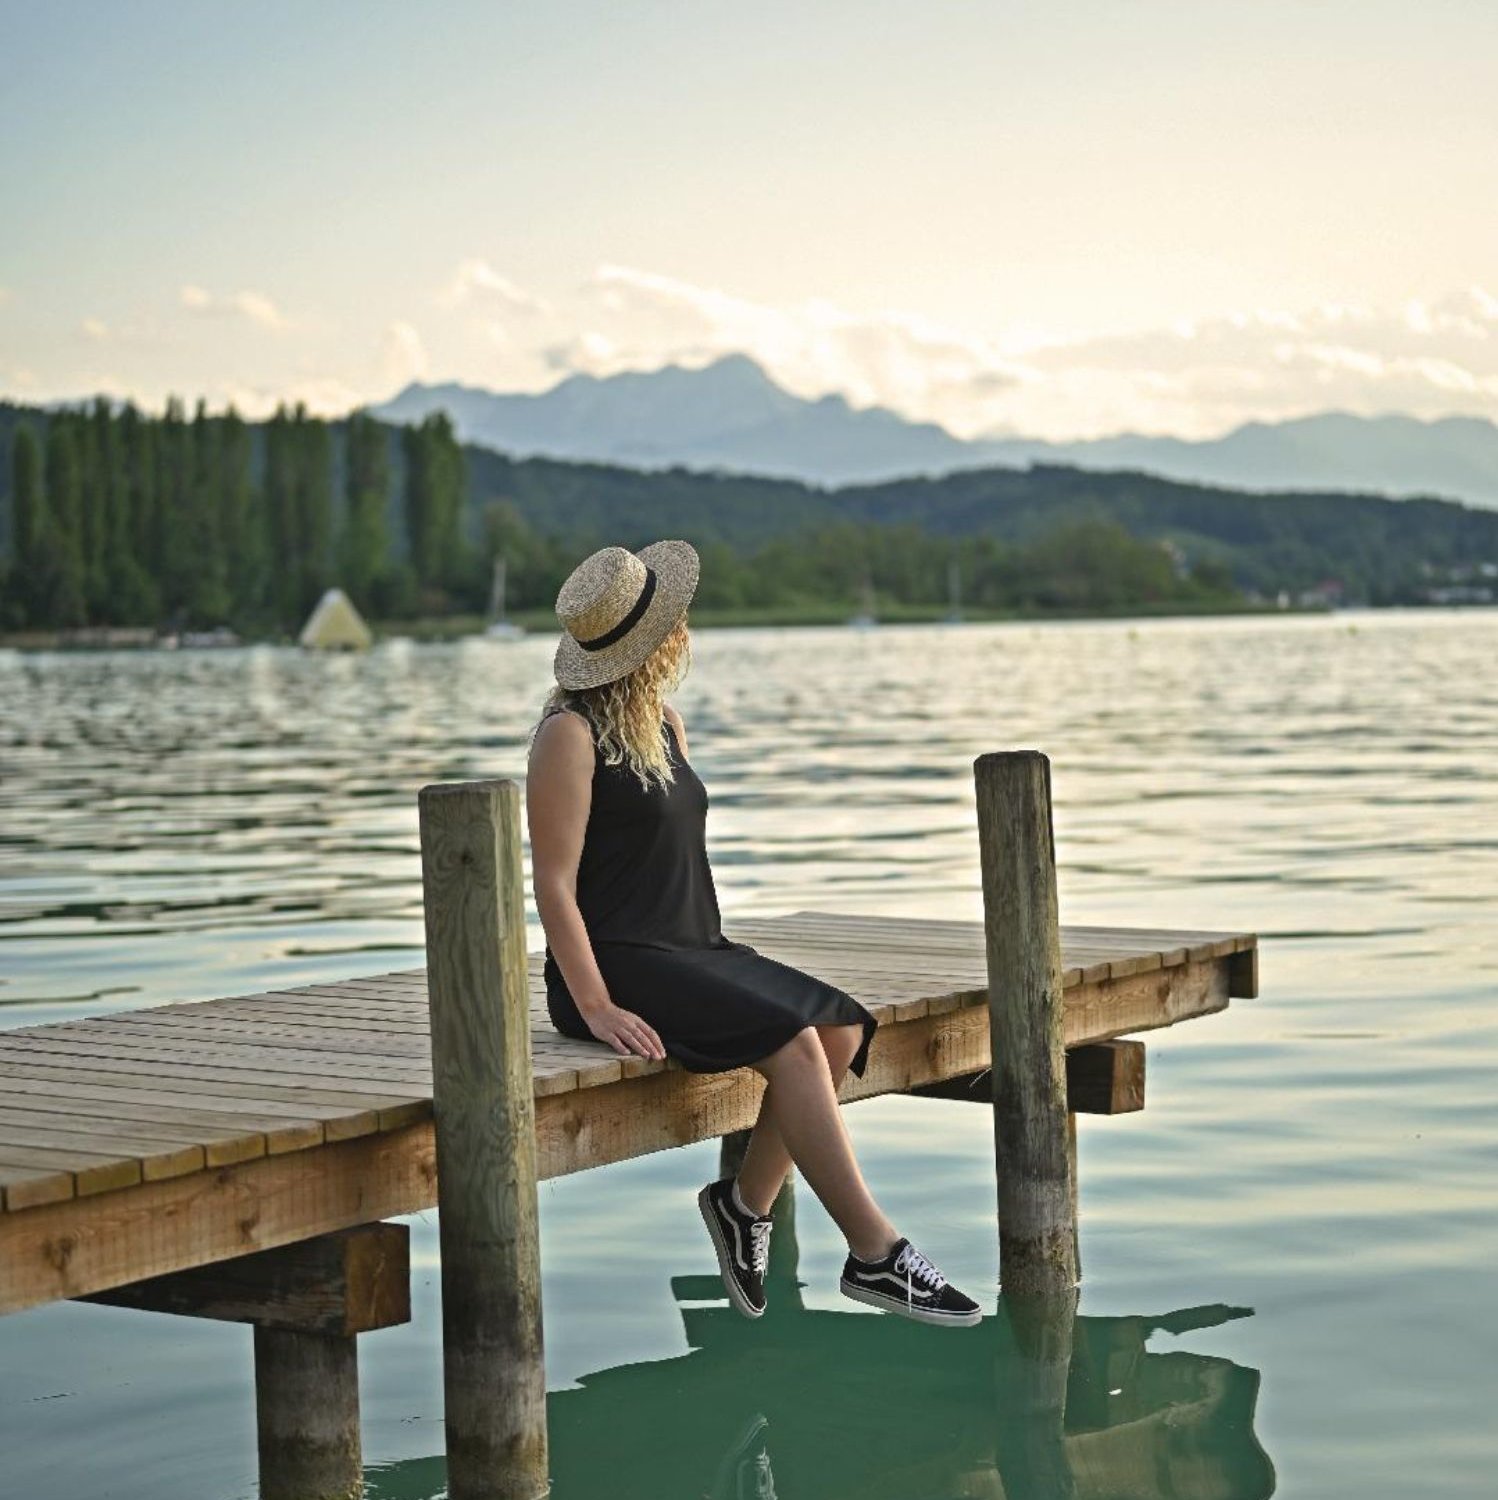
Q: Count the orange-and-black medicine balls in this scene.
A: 0